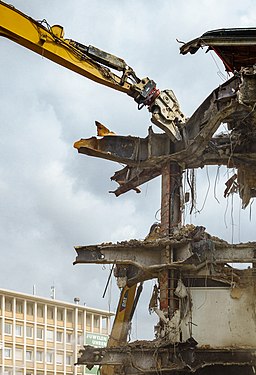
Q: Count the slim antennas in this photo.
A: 2